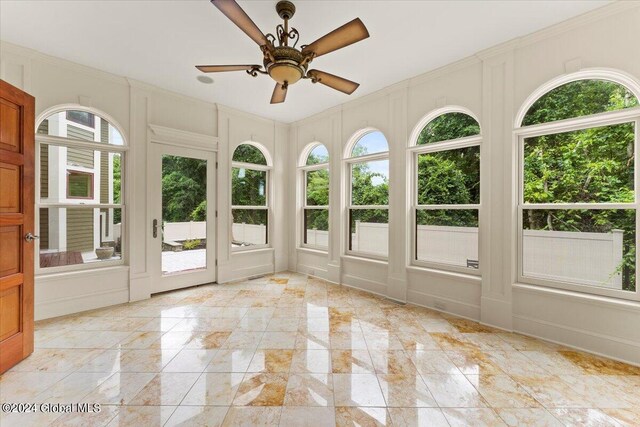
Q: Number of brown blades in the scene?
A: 5